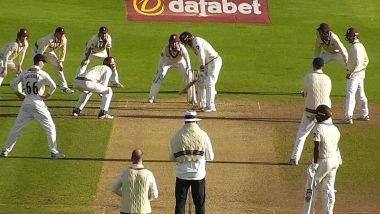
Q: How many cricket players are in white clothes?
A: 12